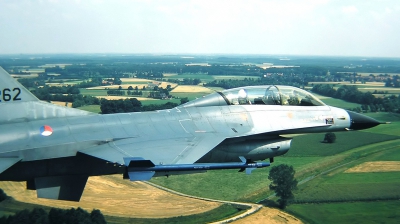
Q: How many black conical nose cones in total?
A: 1